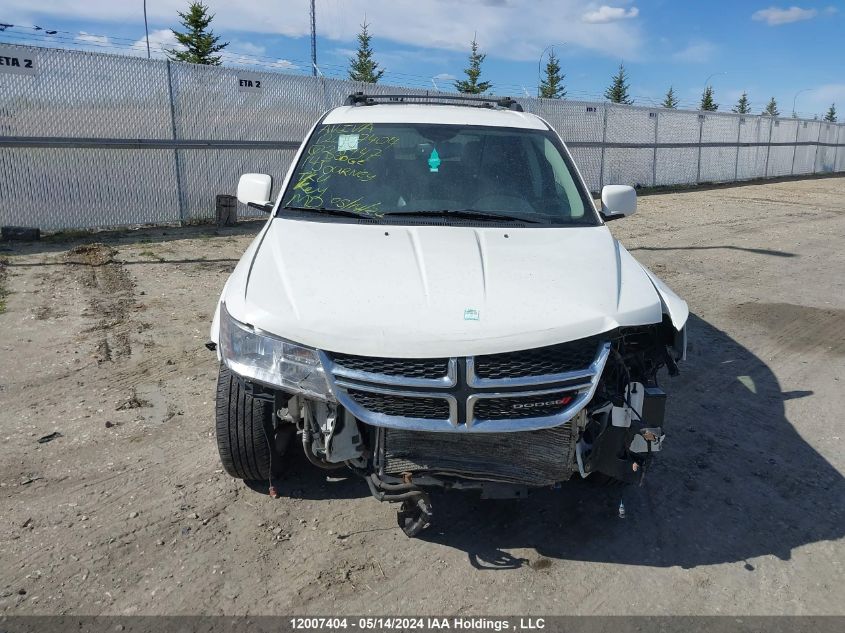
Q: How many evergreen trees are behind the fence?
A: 10